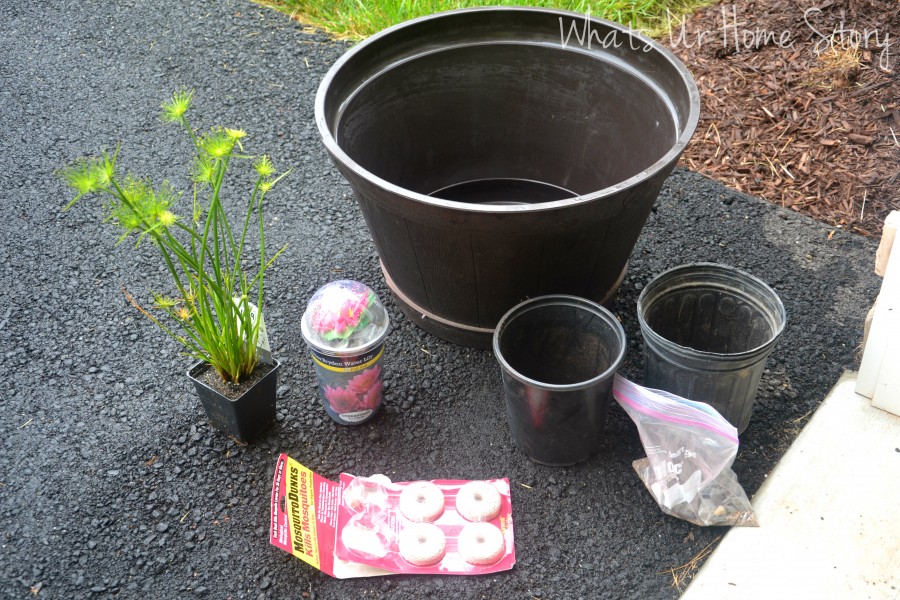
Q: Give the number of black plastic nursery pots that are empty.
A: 2